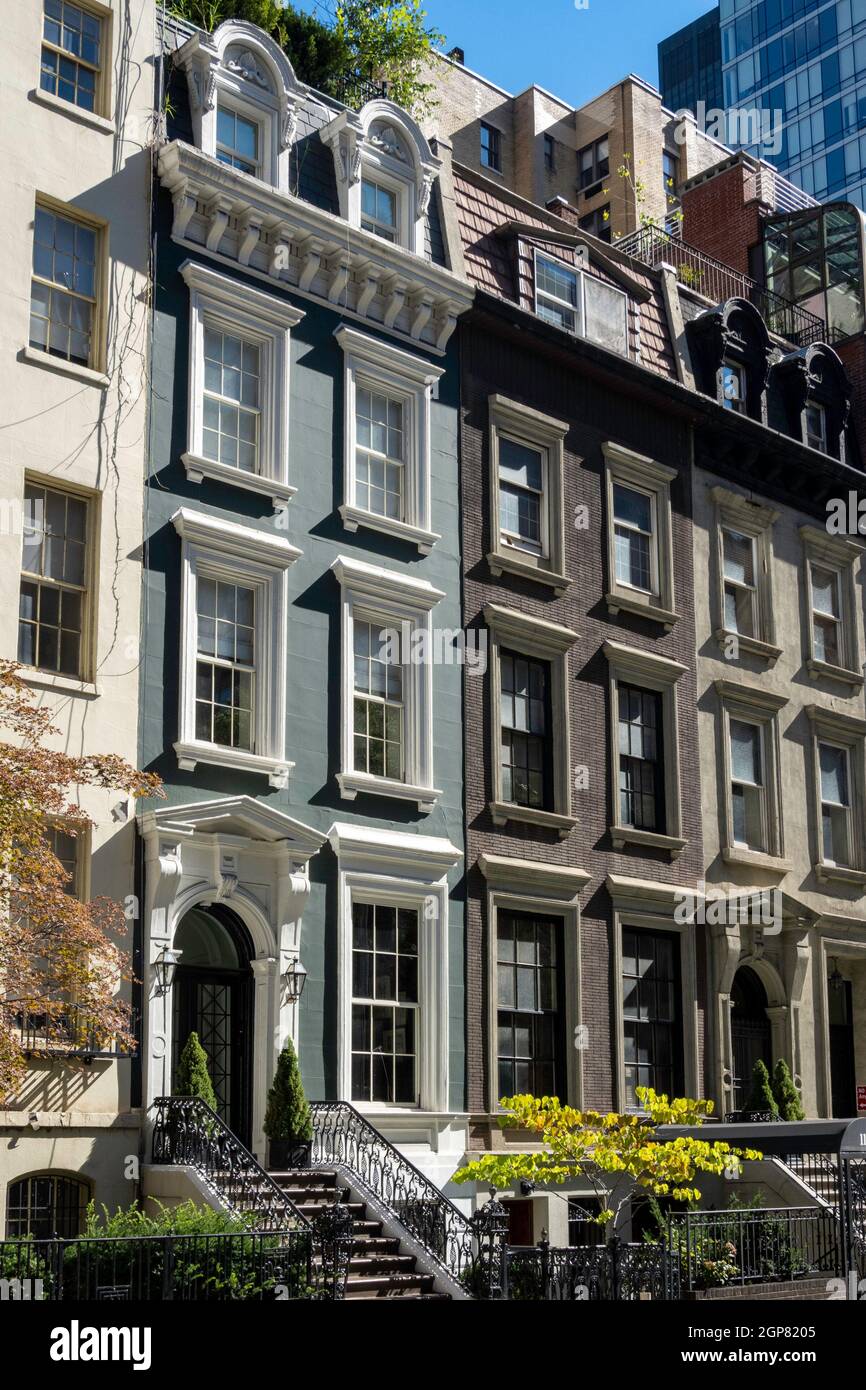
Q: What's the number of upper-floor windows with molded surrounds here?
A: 12